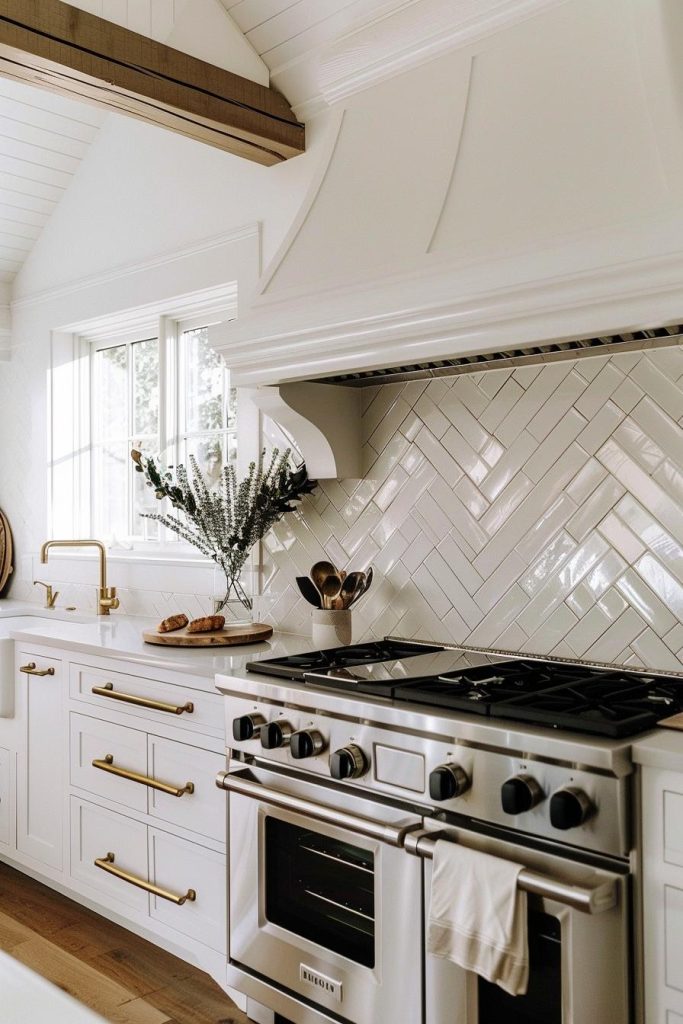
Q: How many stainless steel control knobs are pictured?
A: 7